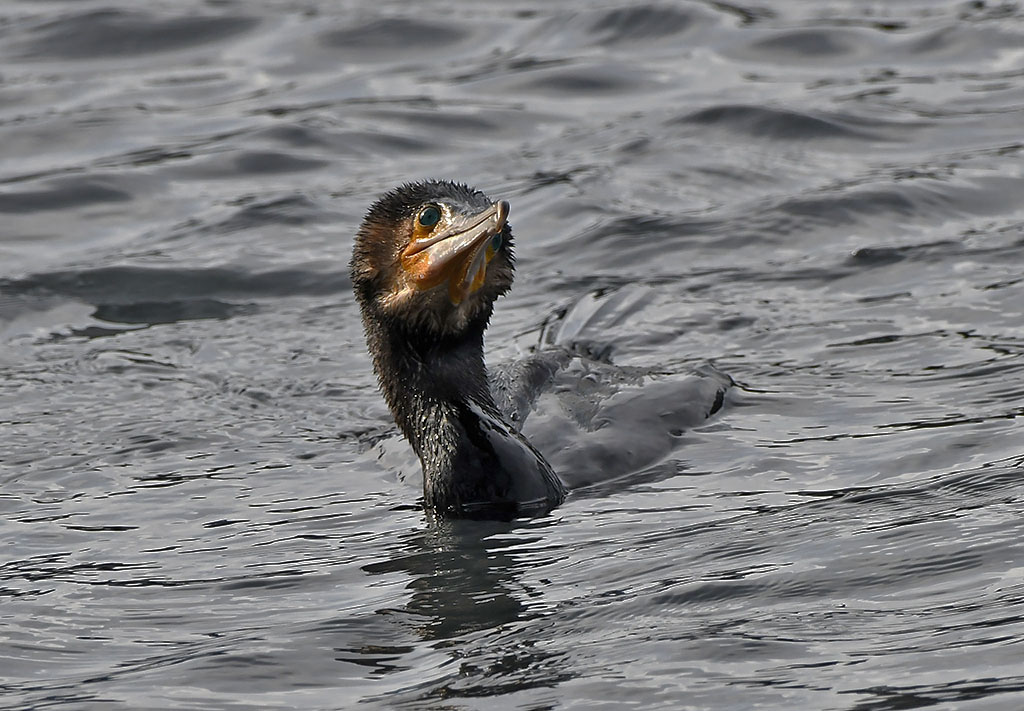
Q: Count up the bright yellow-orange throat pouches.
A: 1